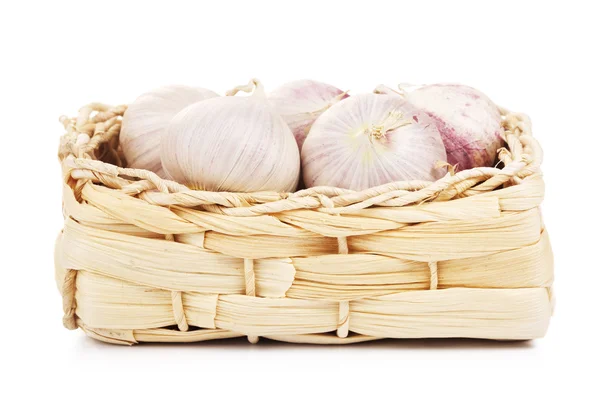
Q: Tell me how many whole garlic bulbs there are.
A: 5